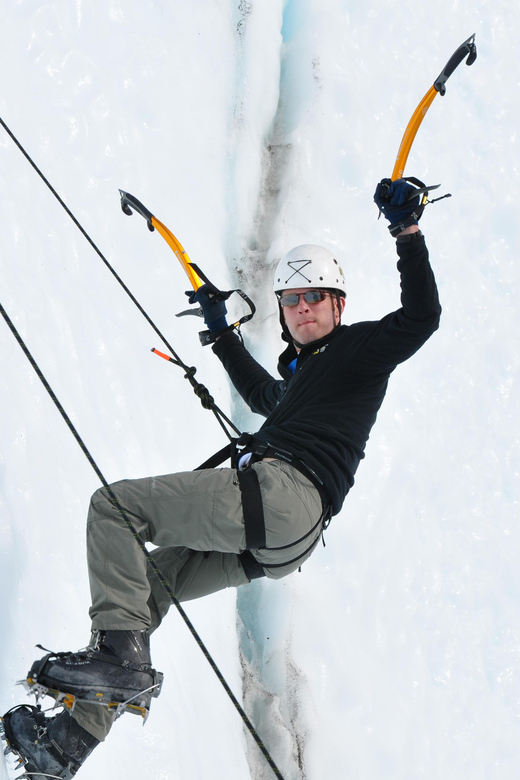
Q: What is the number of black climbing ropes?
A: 2